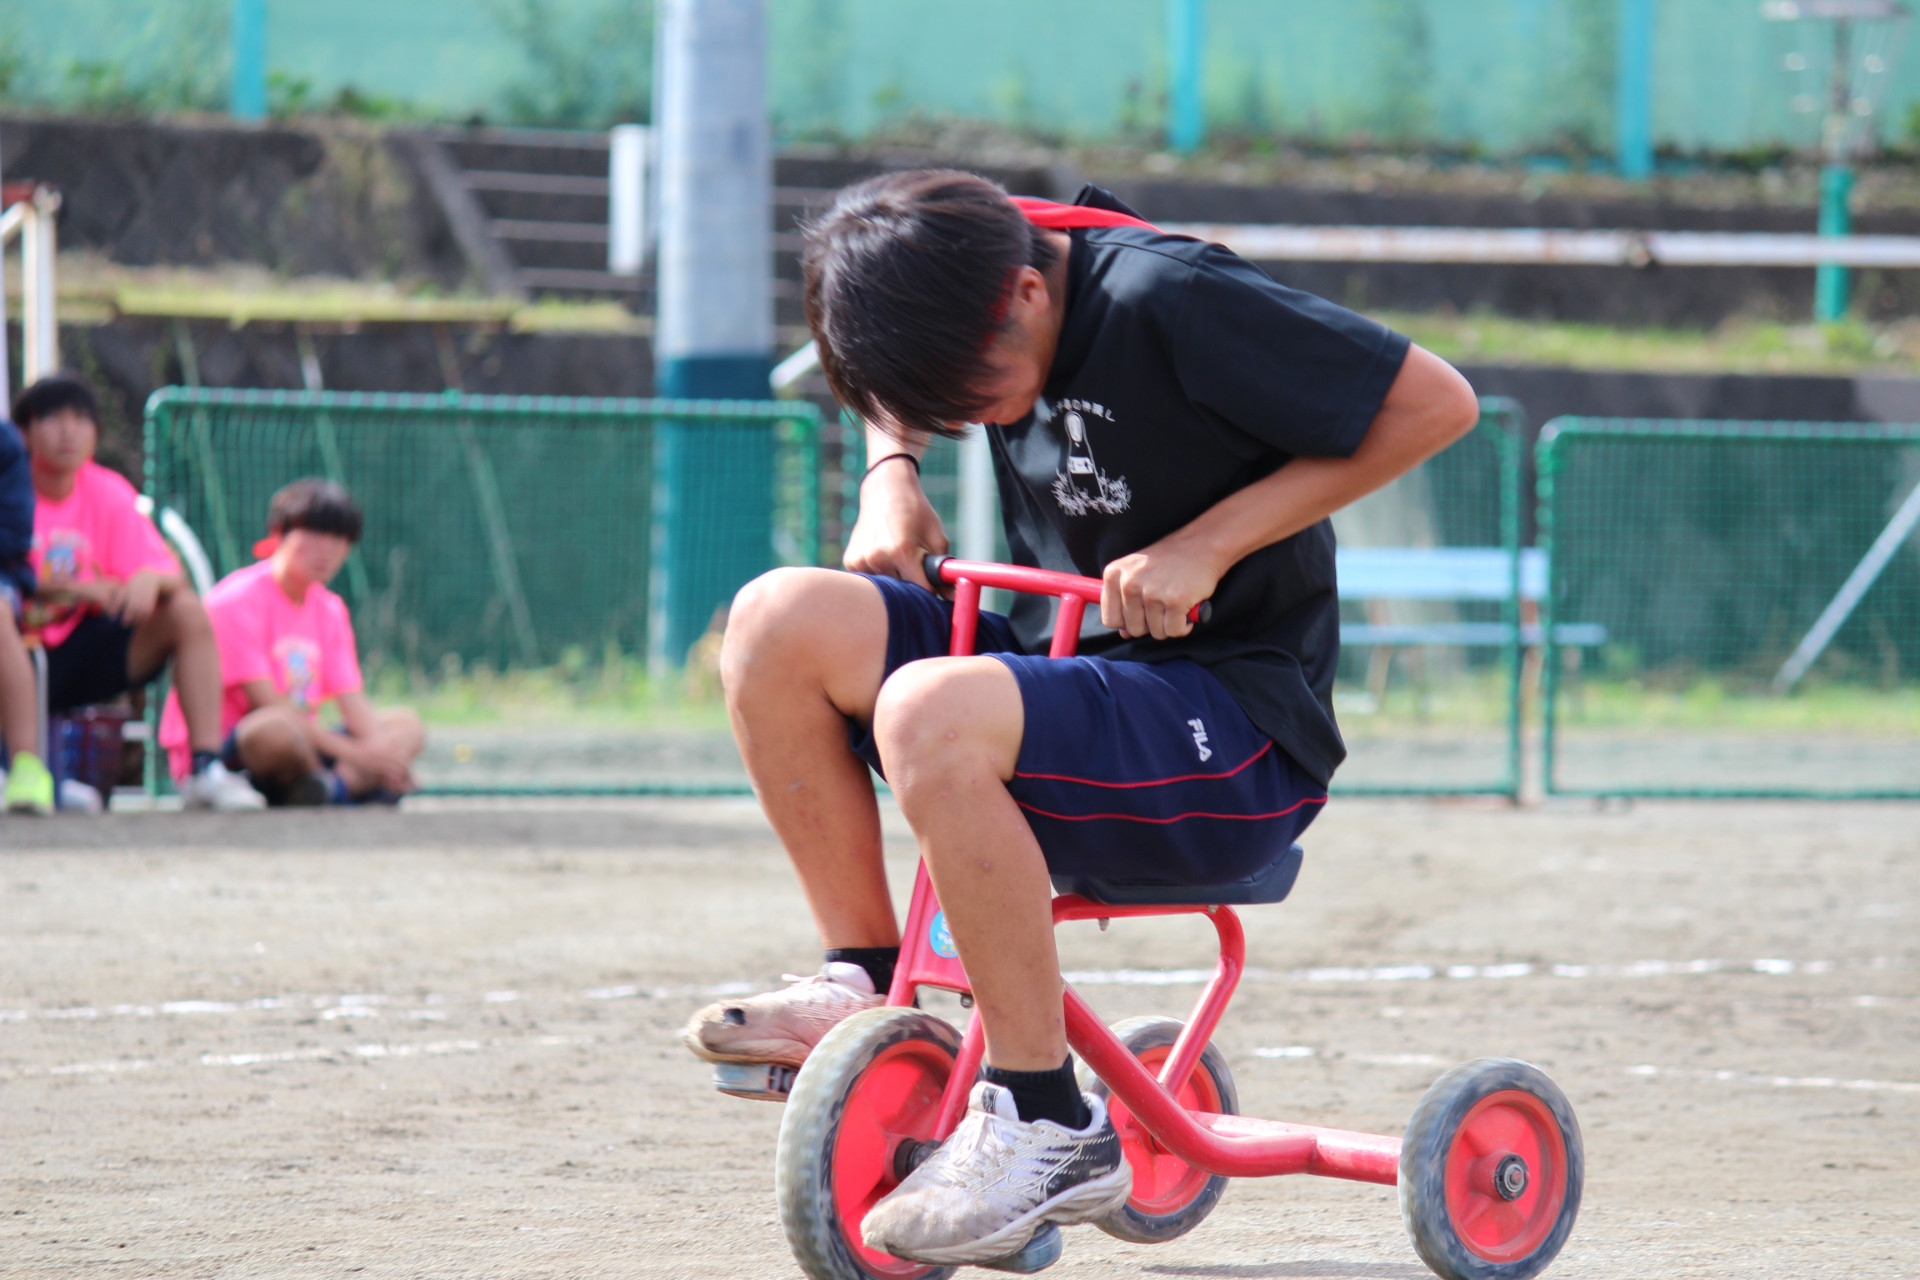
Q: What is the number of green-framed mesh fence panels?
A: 3